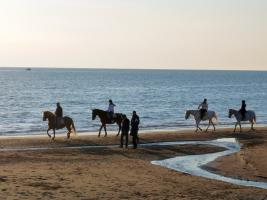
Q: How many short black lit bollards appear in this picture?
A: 0